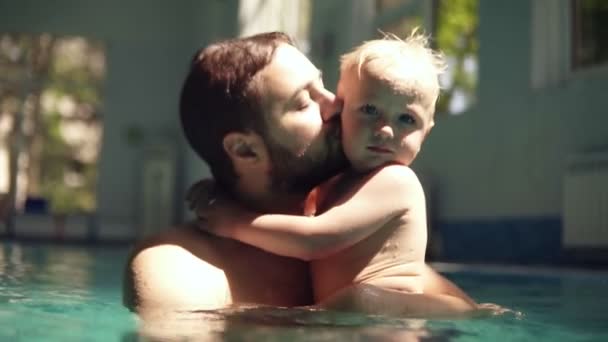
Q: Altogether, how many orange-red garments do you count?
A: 0